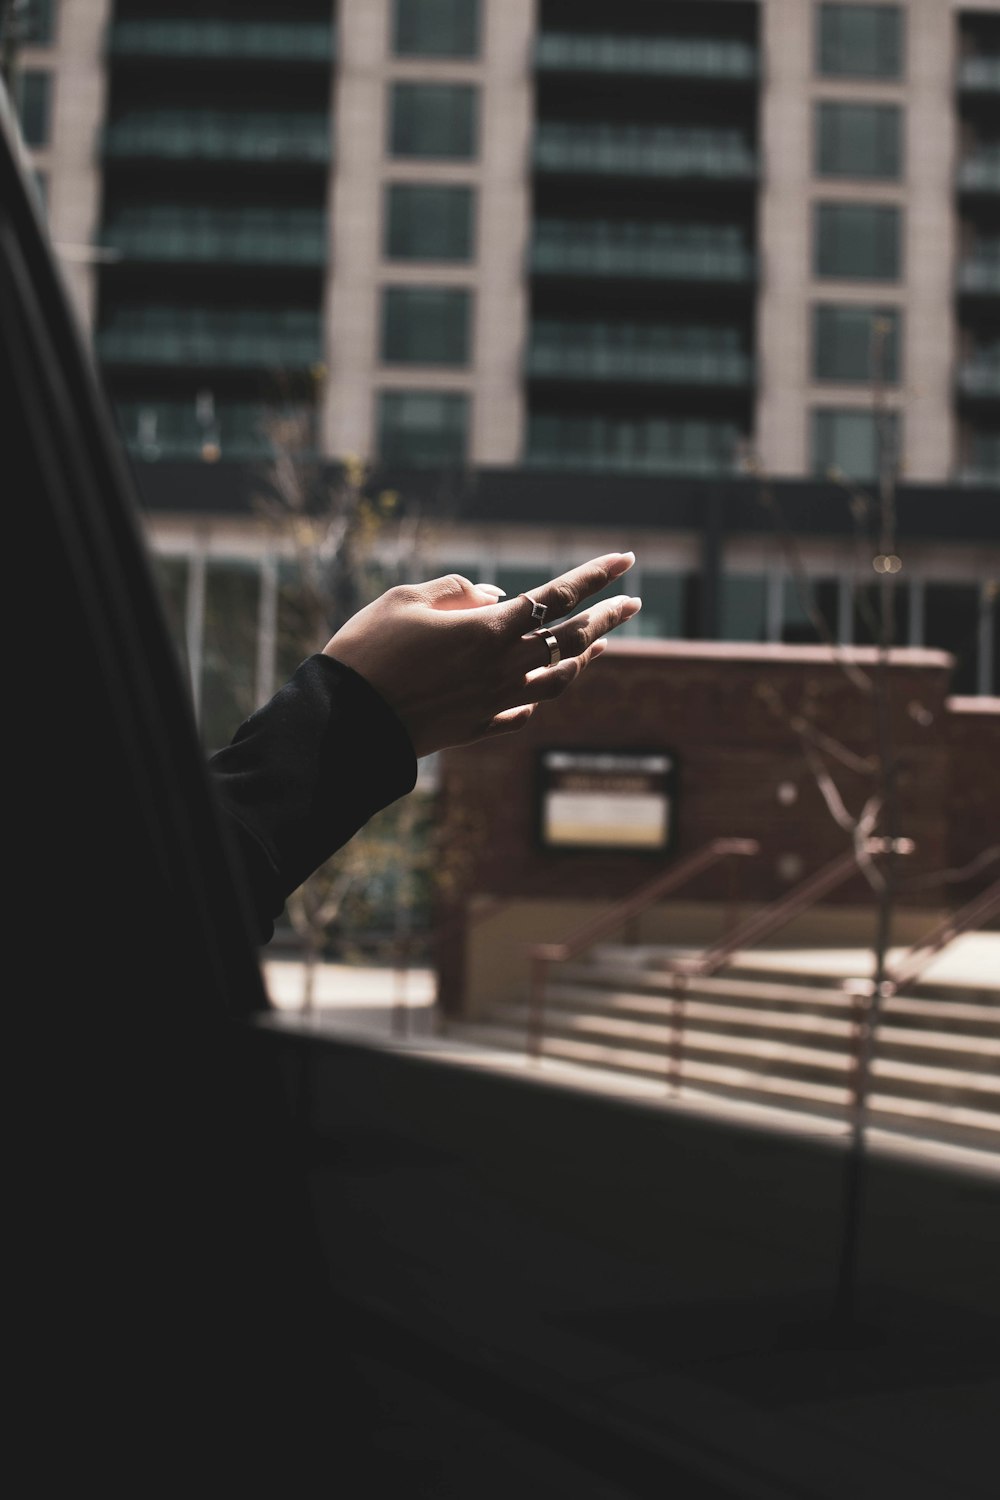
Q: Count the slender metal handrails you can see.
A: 3